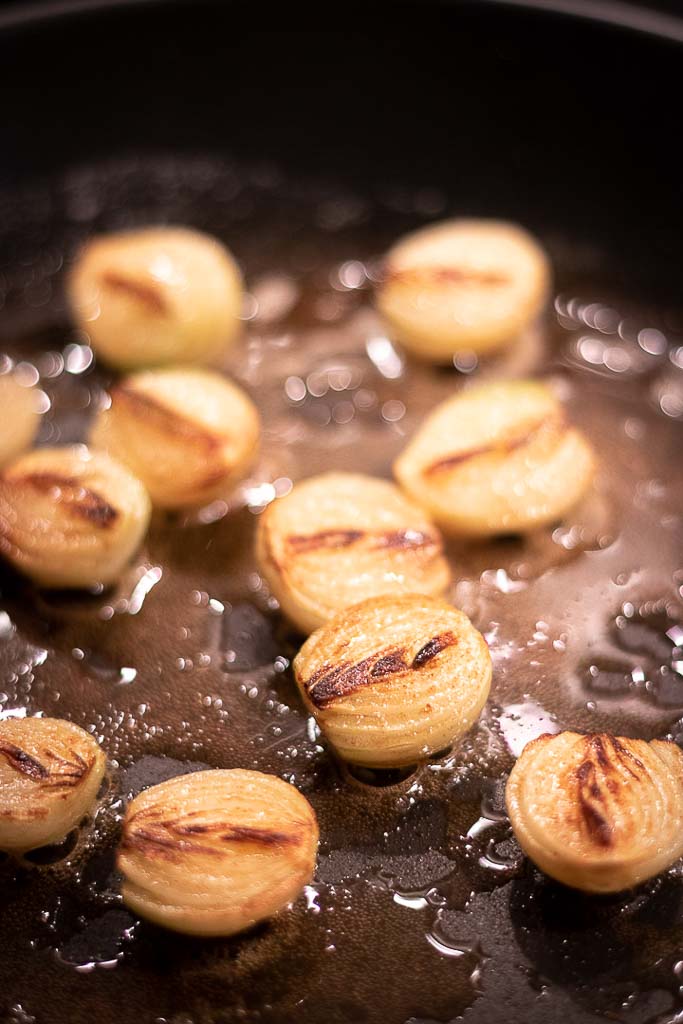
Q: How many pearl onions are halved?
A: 11